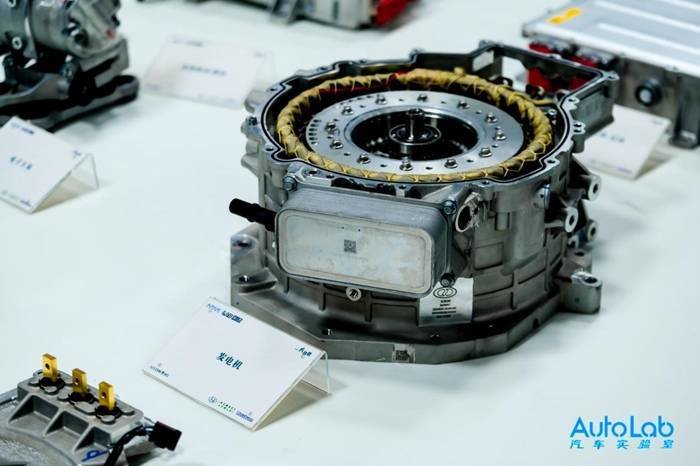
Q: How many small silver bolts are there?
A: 12